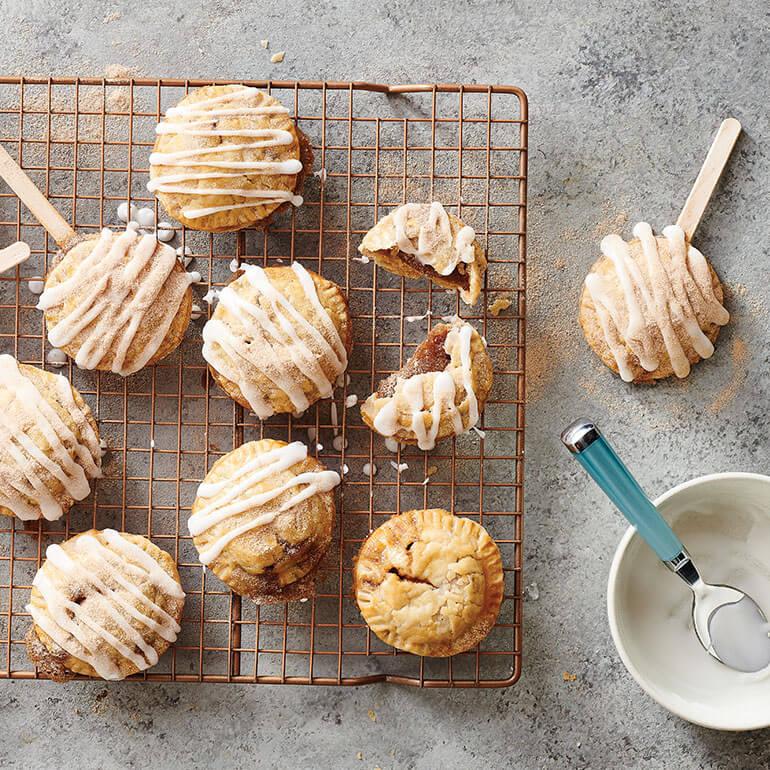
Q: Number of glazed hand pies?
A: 8